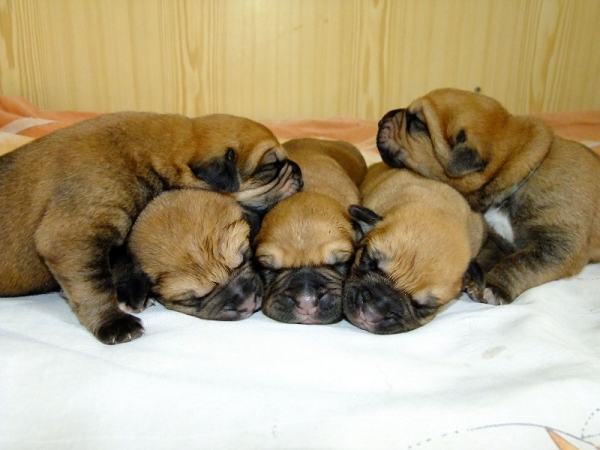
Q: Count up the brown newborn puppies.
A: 5